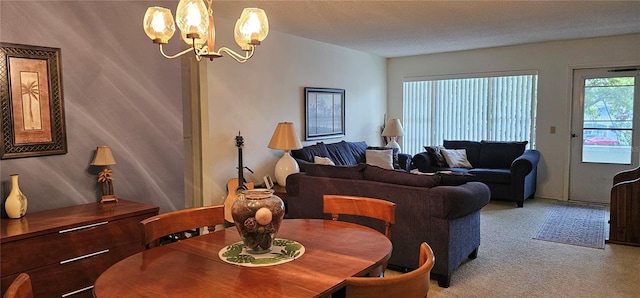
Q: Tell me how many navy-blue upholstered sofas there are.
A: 3